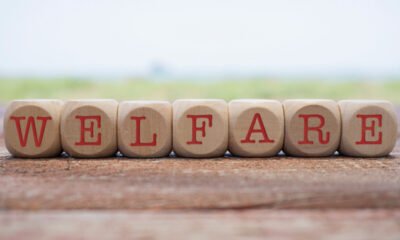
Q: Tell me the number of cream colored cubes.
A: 7